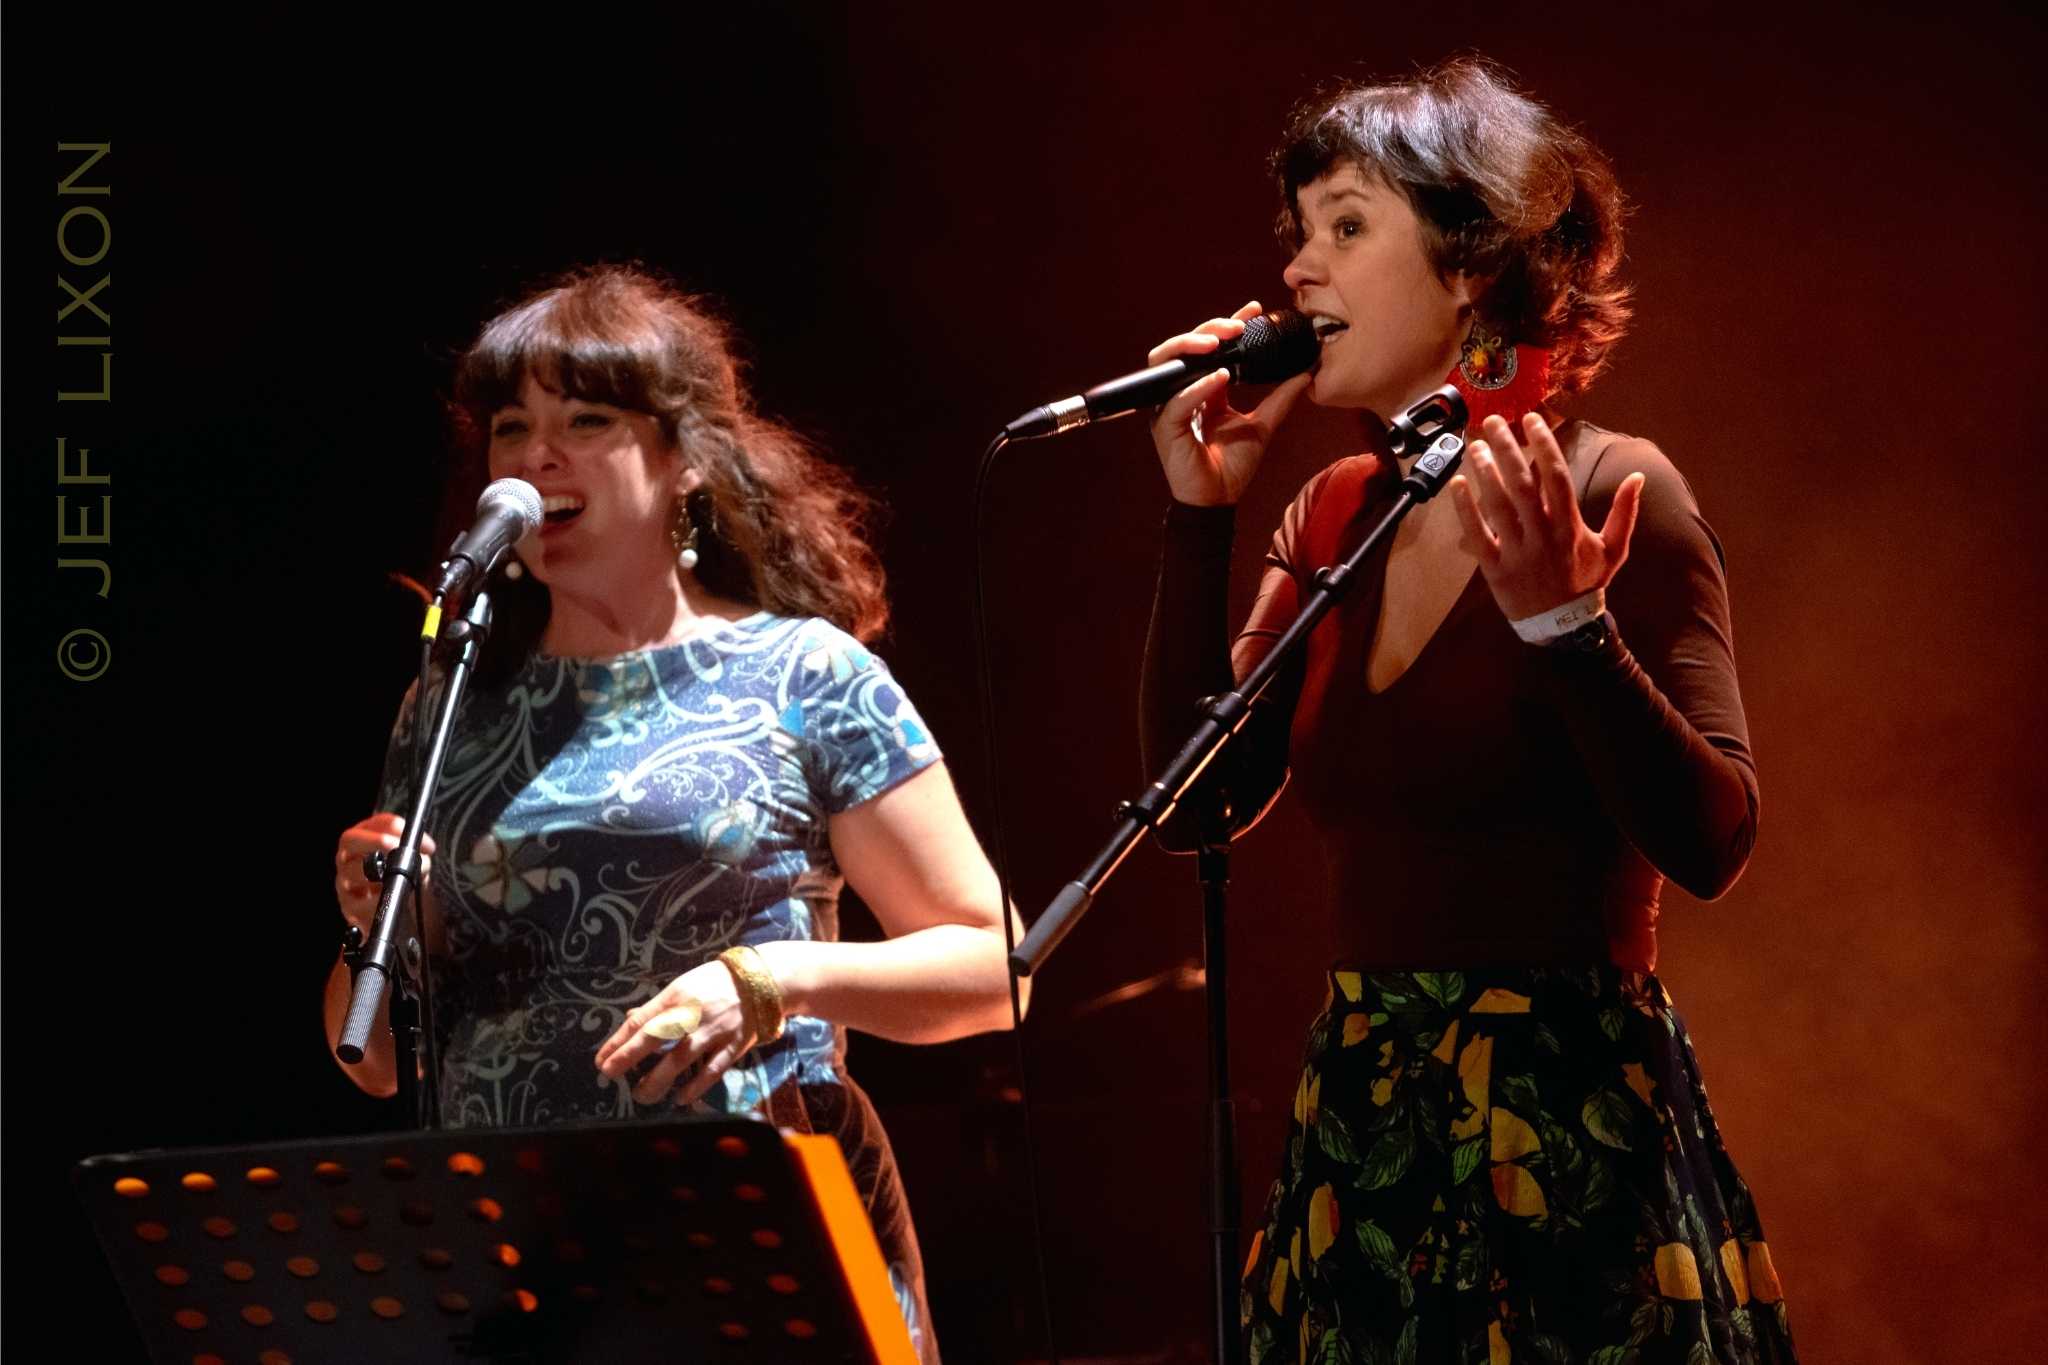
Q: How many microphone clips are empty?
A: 1